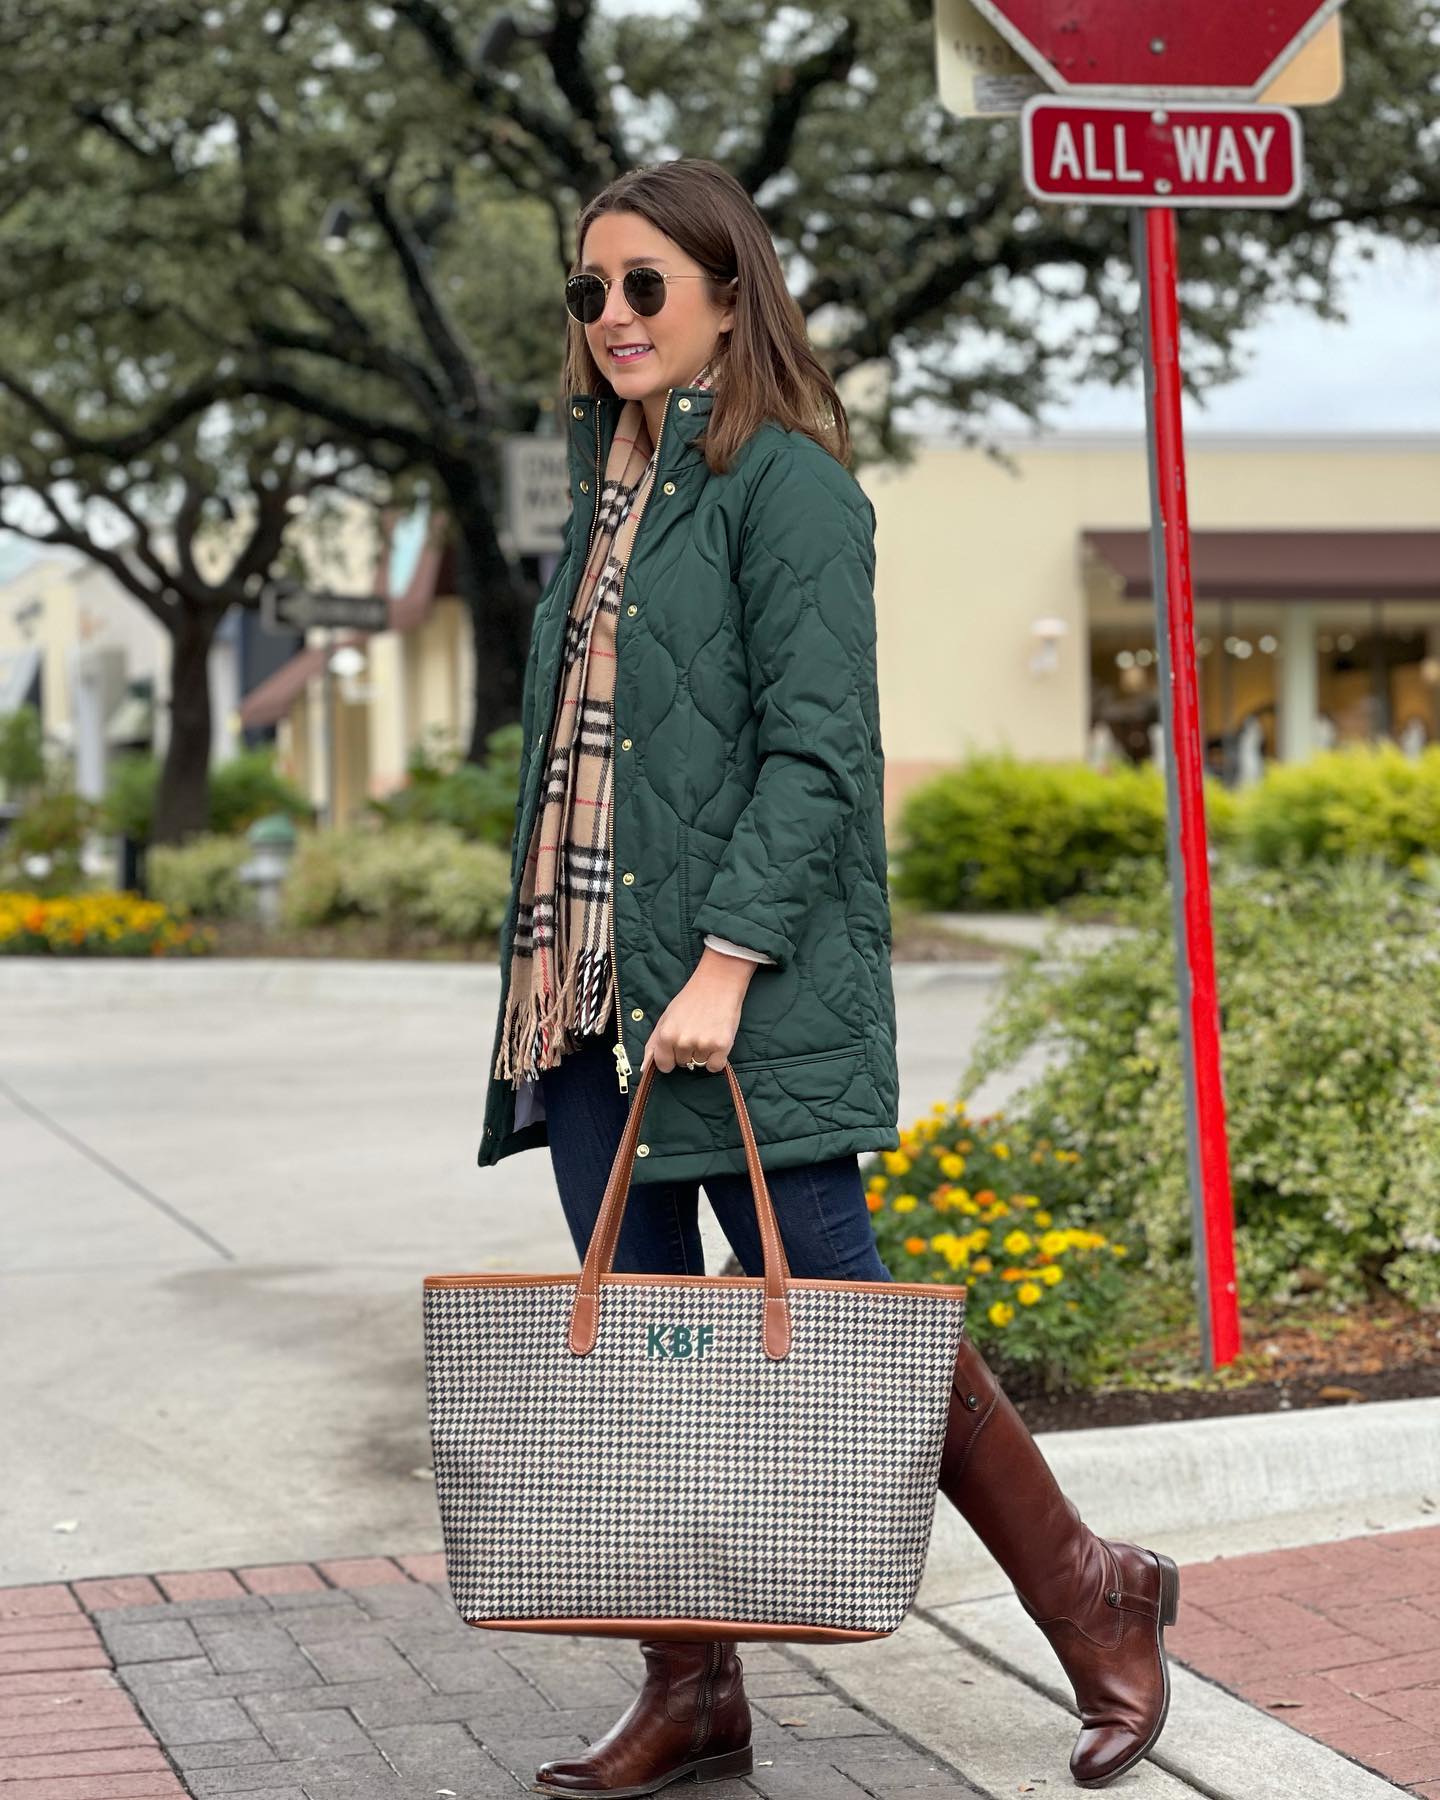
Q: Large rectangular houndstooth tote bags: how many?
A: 1